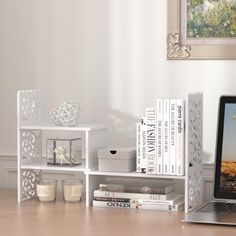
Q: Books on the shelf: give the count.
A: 11